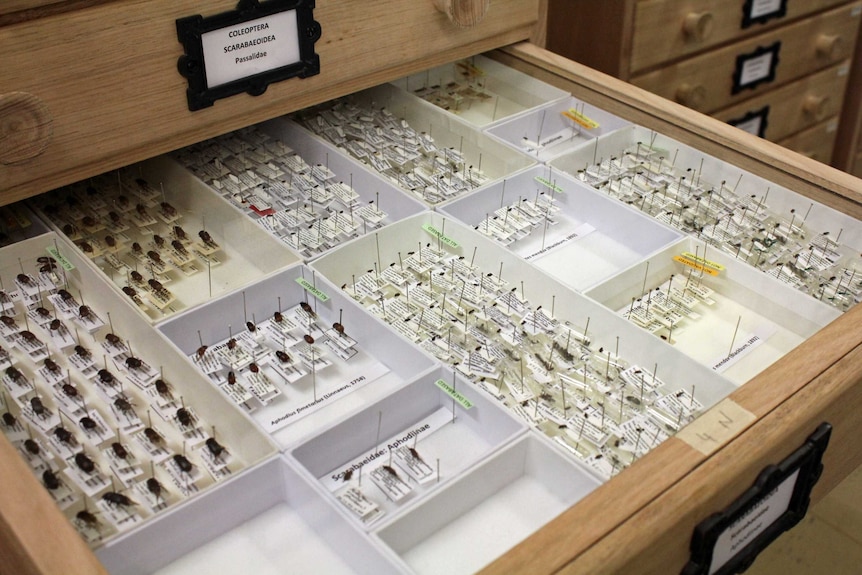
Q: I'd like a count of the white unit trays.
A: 15